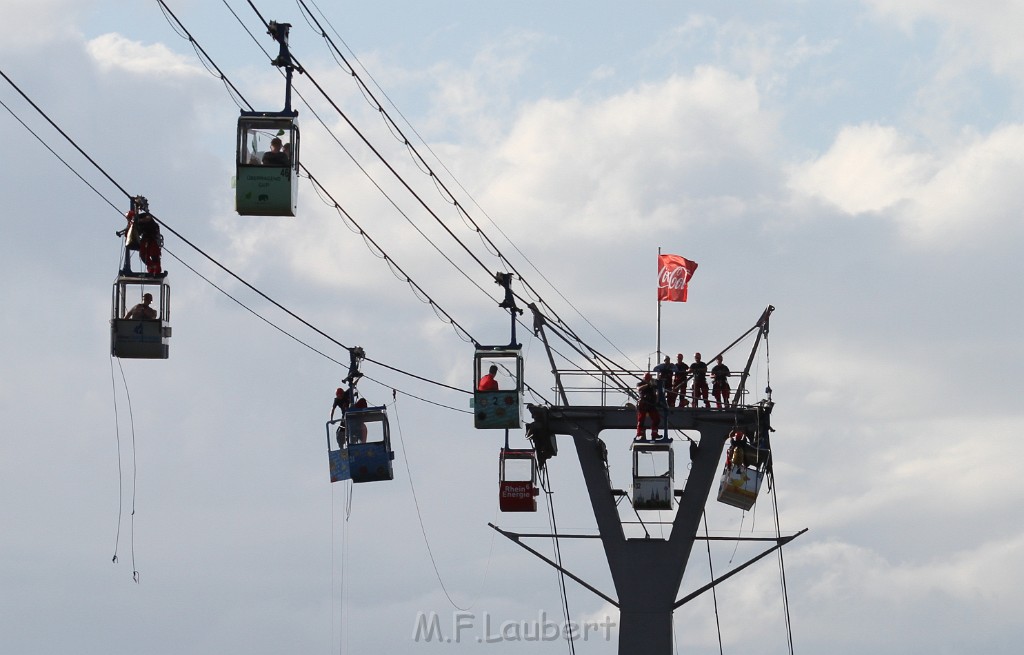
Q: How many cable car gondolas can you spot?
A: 7